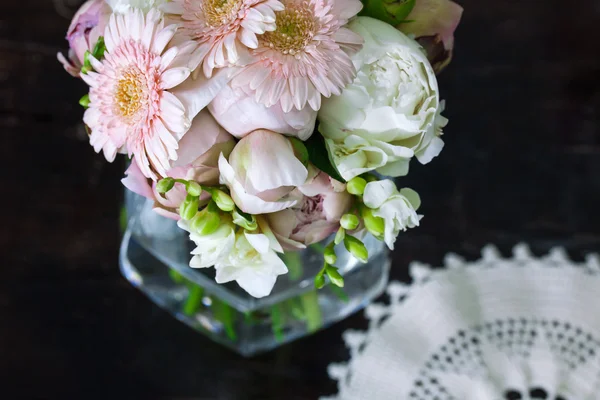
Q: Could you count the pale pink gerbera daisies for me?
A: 3